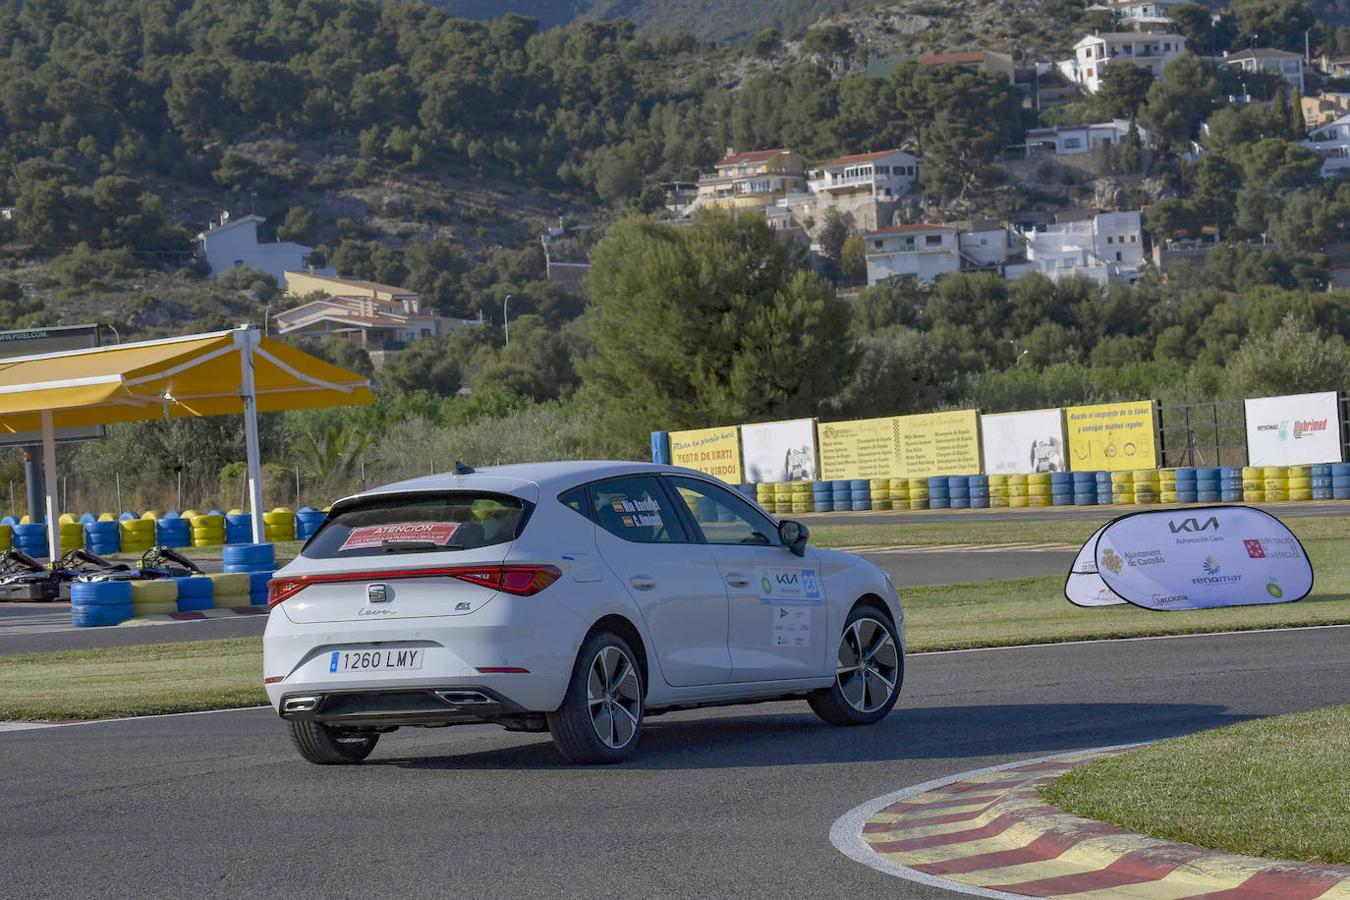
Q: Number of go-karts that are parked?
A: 3